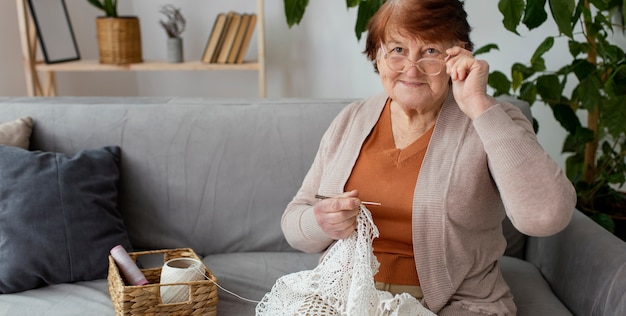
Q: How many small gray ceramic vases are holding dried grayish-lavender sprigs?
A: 1